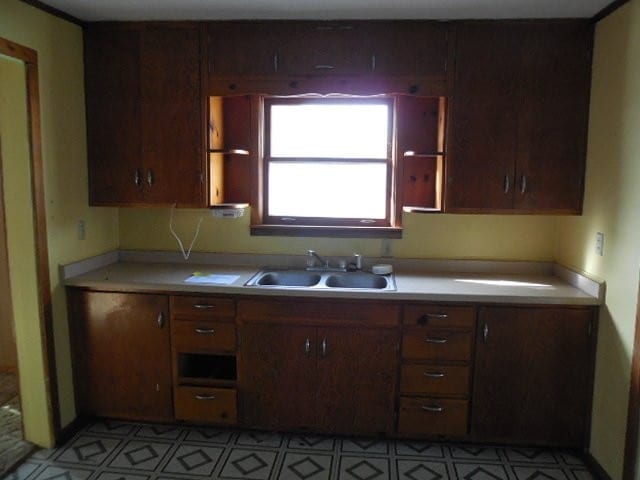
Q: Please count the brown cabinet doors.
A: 11